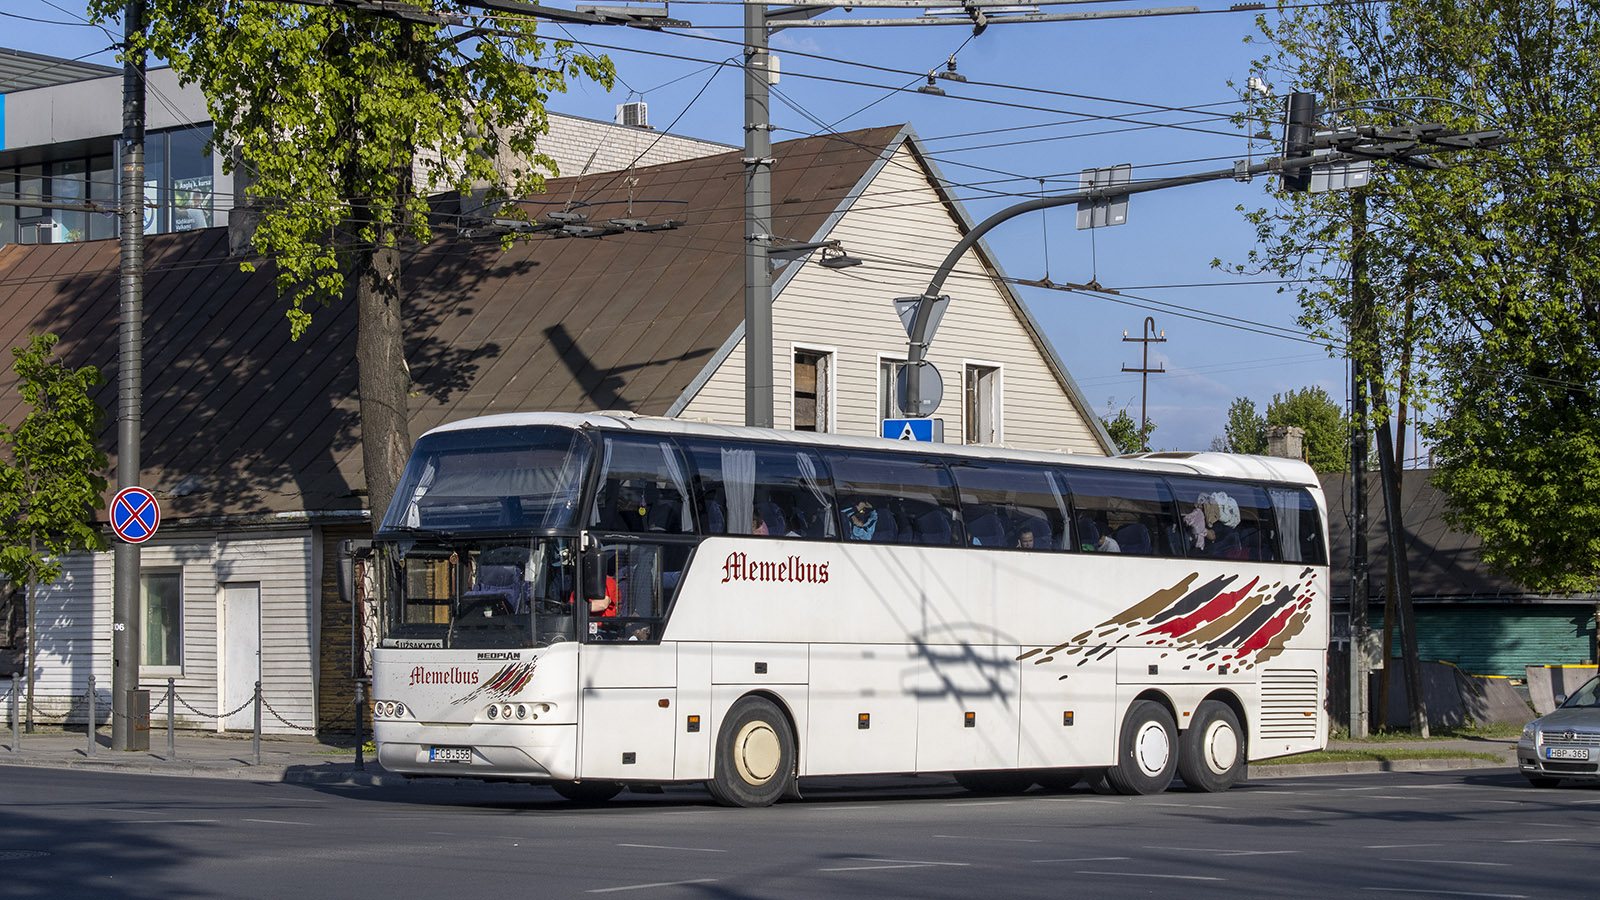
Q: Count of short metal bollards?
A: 5